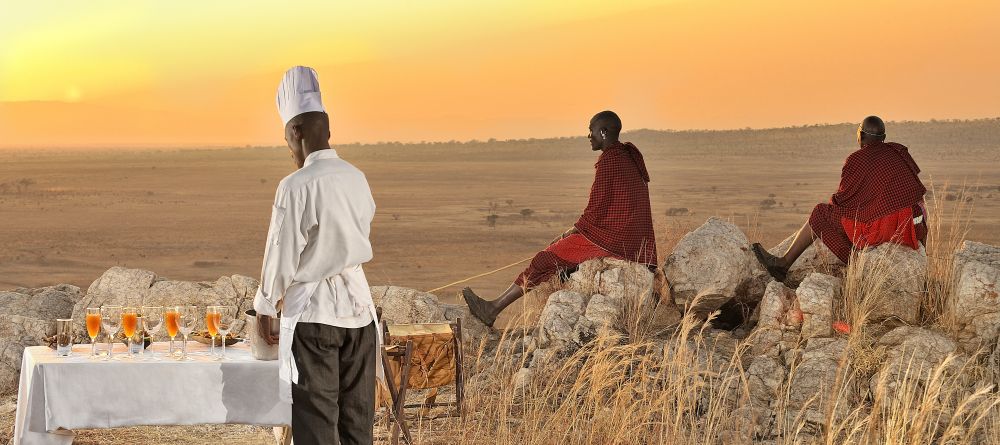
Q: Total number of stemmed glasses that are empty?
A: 4